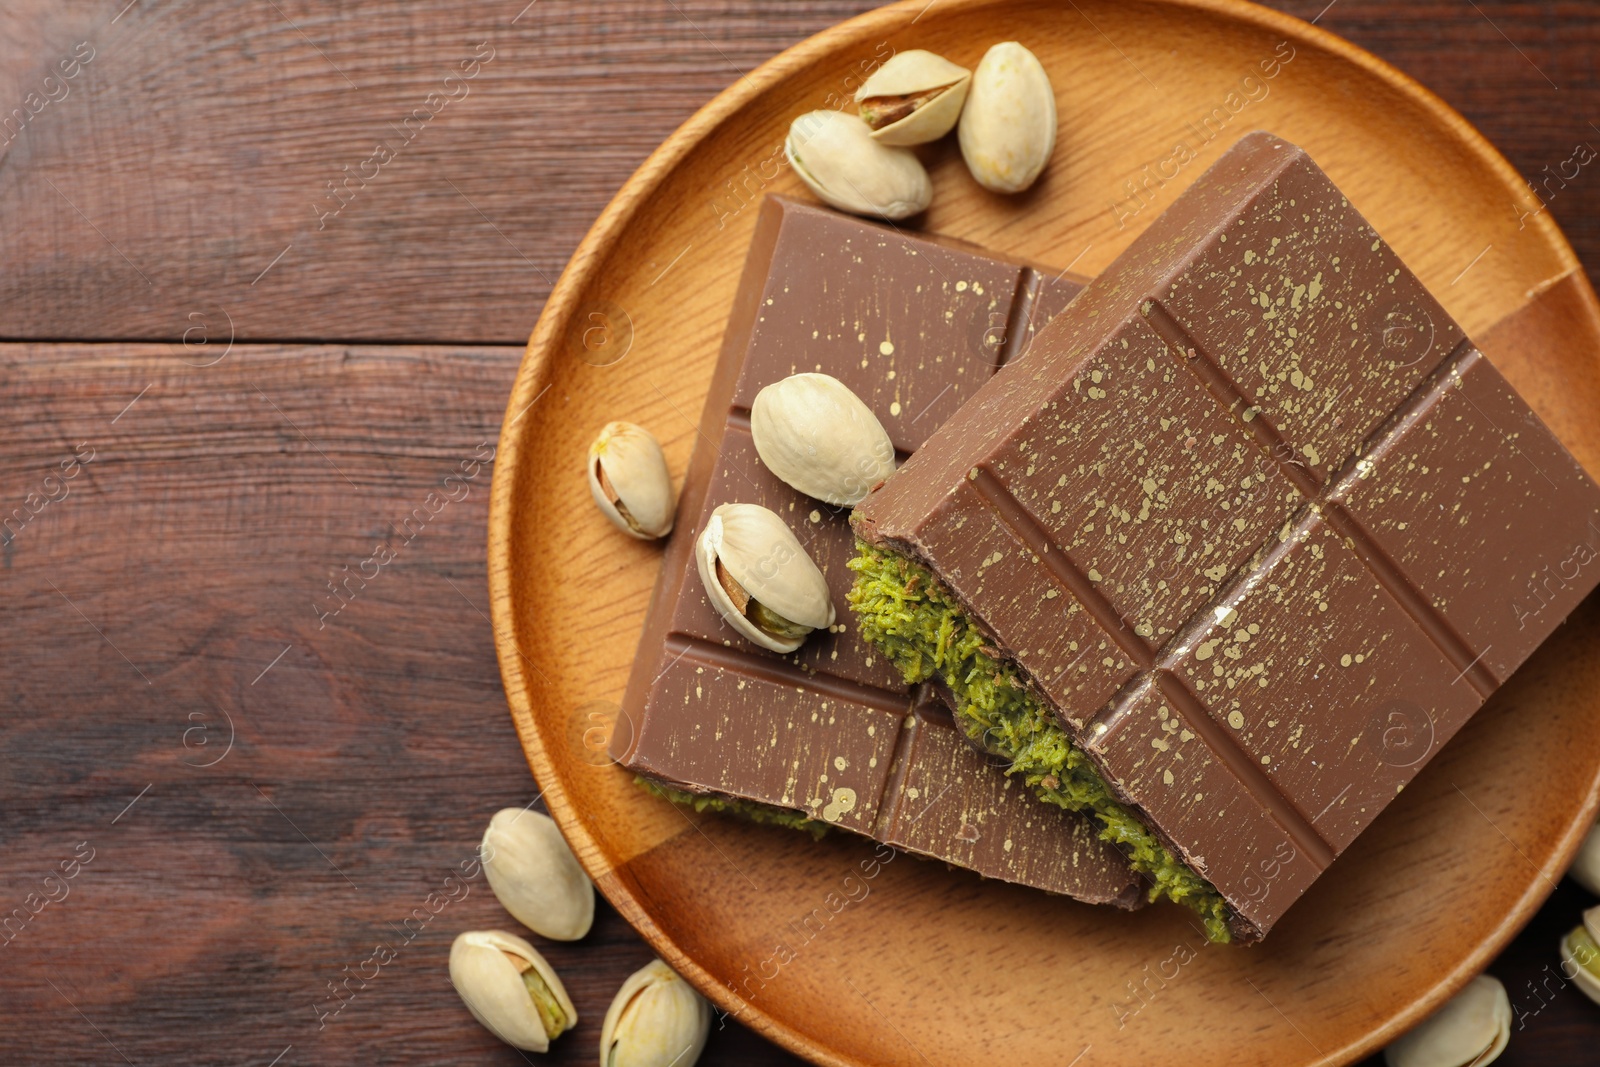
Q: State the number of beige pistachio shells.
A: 12